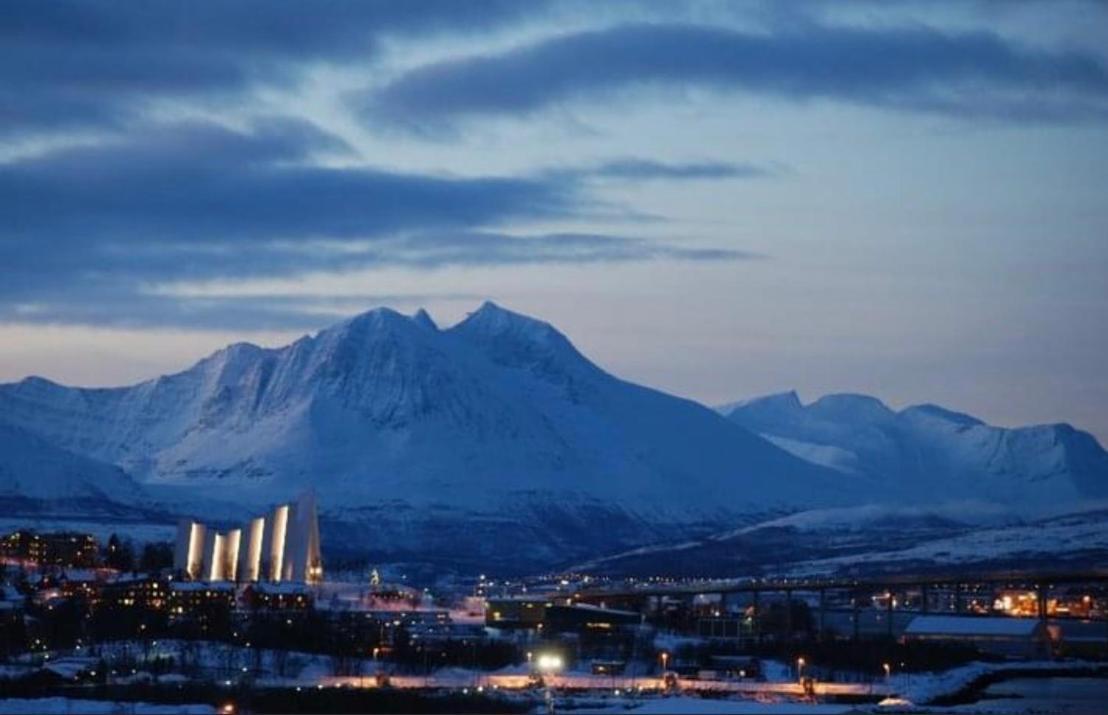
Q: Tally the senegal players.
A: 0